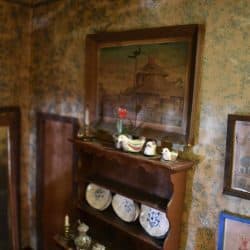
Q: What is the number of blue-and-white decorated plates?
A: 3